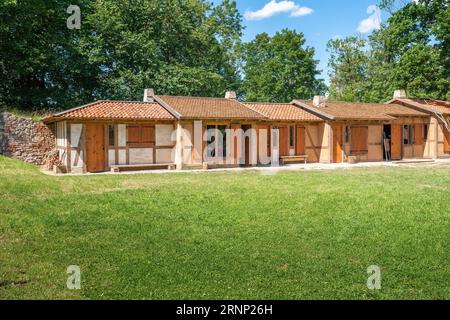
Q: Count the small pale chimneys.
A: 4